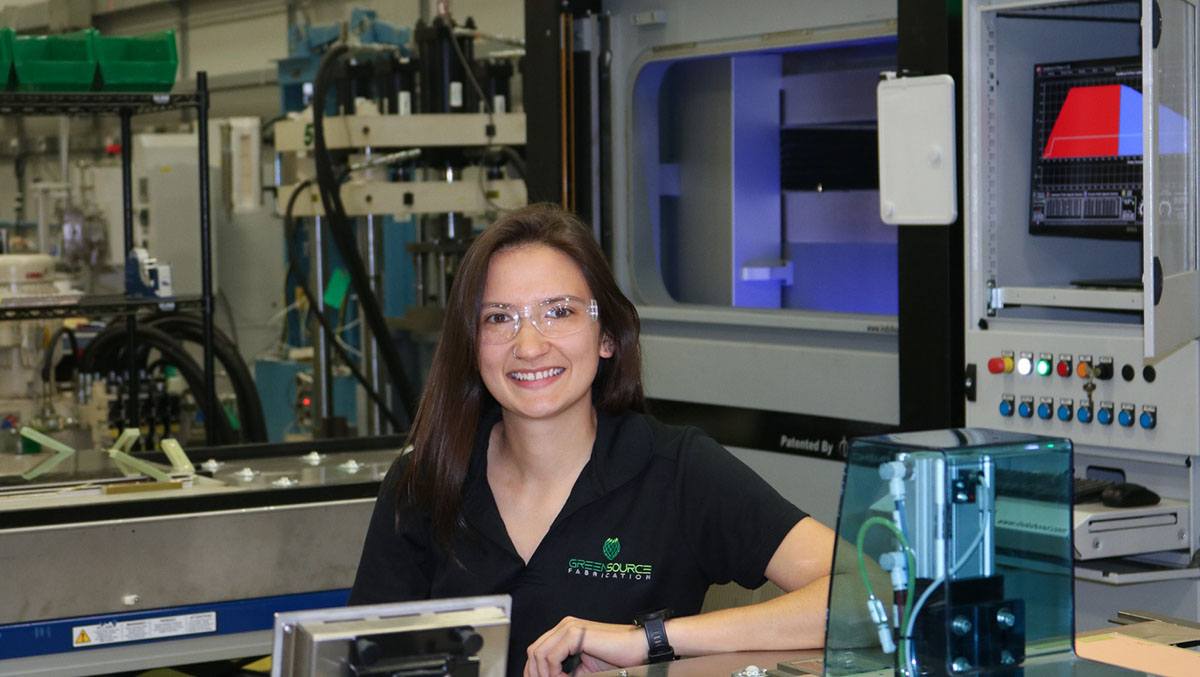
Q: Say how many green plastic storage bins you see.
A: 3